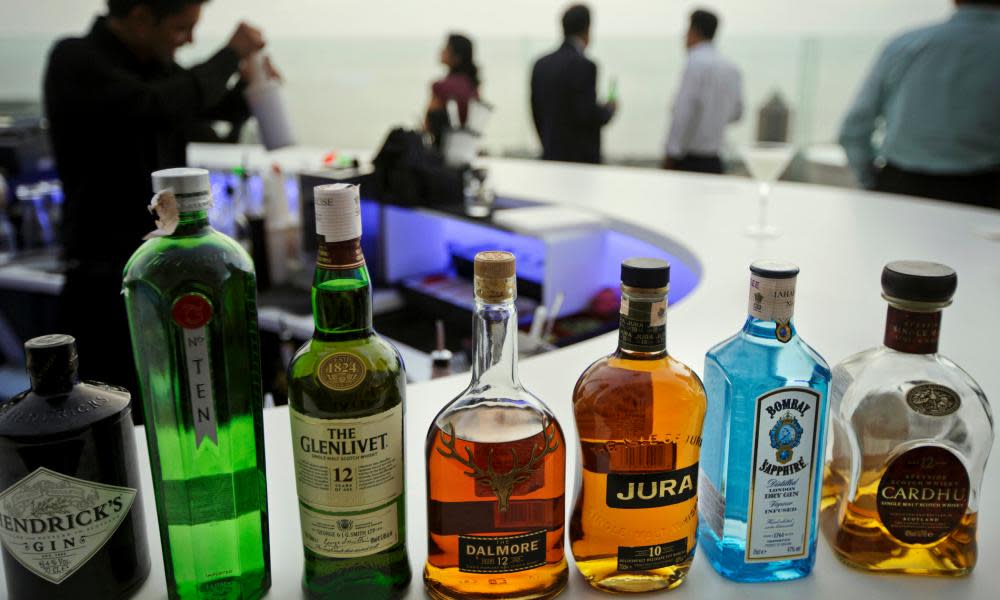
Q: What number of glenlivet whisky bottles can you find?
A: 1